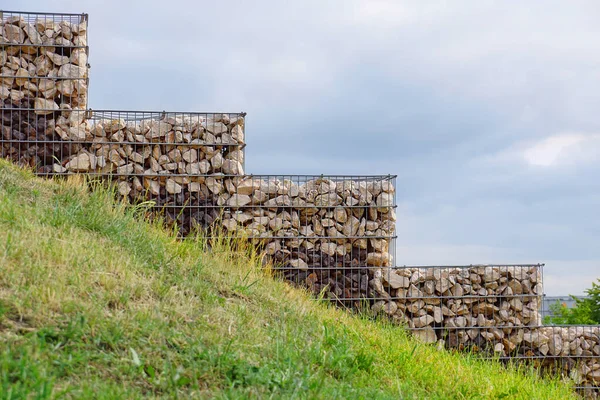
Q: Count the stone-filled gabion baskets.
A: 5